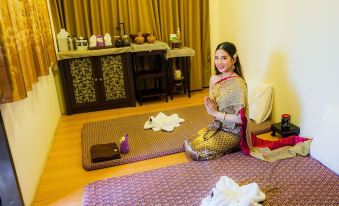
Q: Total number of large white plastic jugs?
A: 1